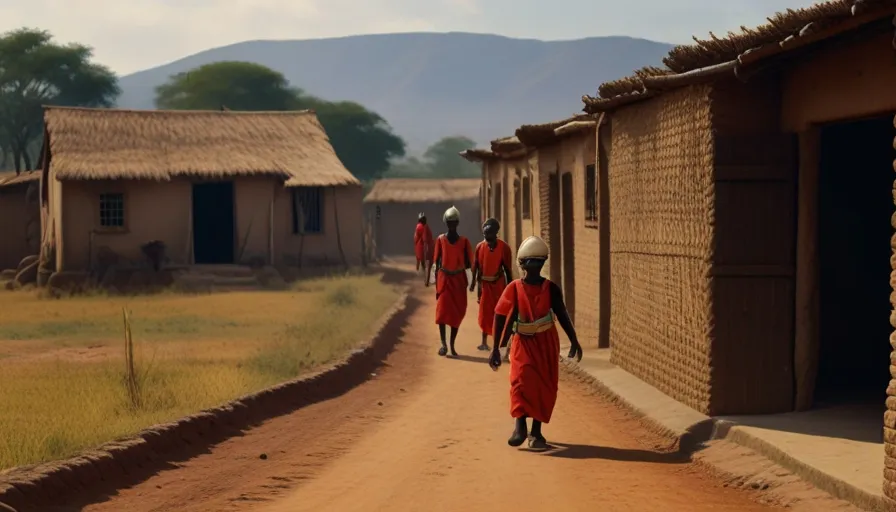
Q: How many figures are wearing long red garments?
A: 4